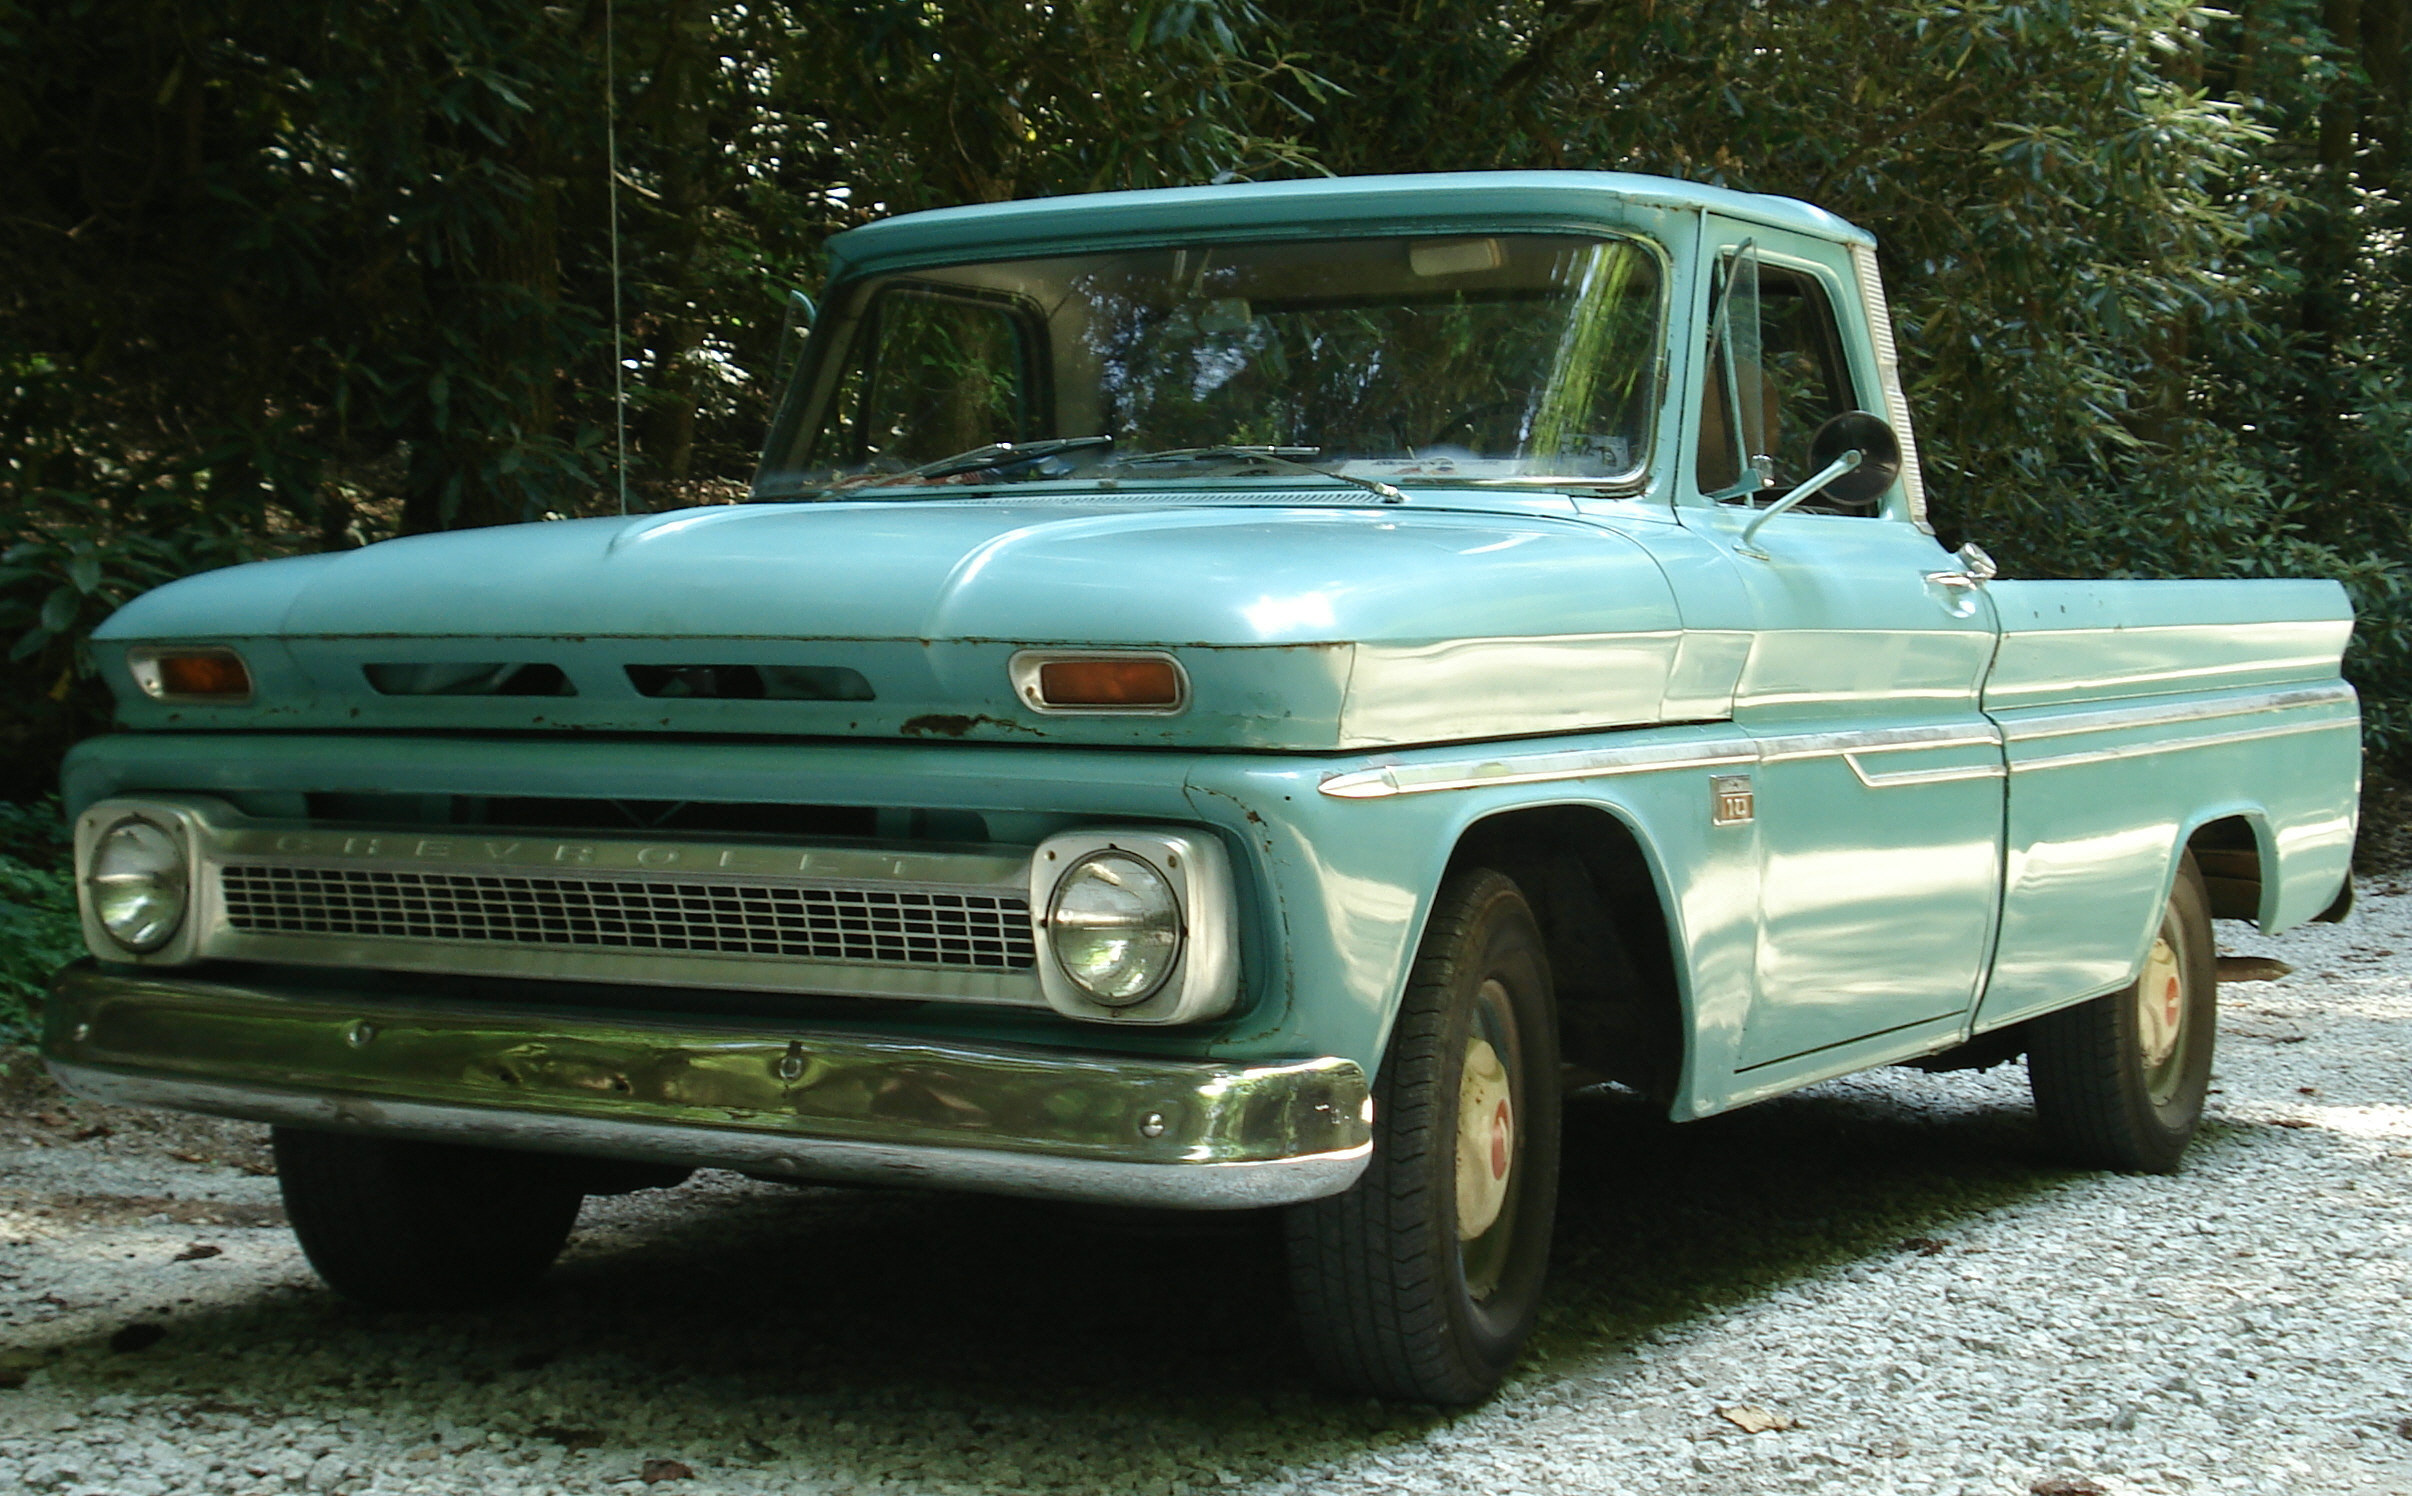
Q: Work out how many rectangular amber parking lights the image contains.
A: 2